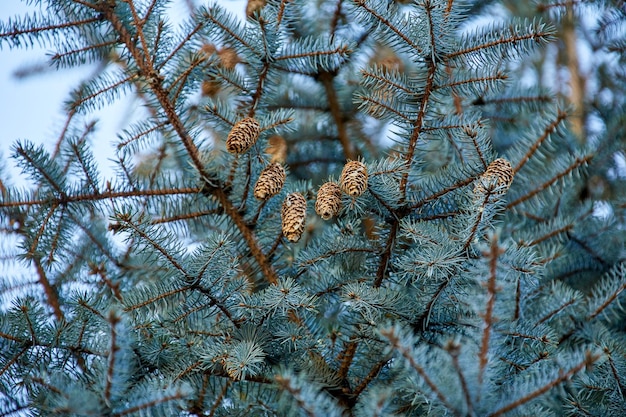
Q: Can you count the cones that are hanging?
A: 6